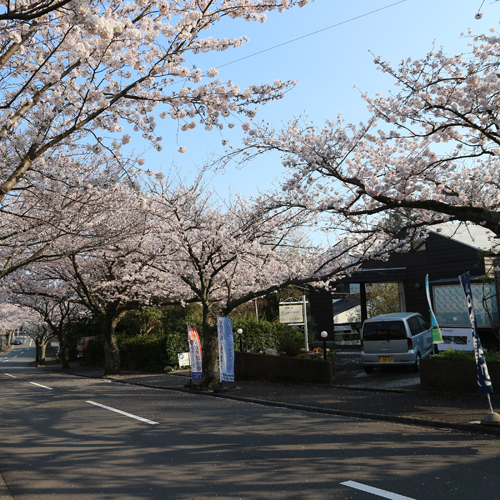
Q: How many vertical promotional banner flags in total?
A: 4